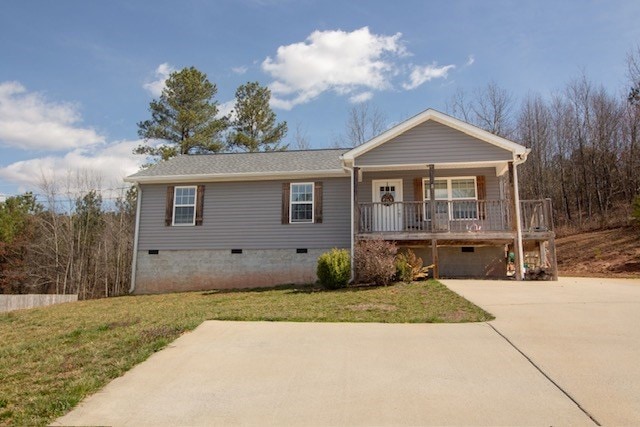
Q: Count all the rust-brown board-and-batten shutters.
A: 6